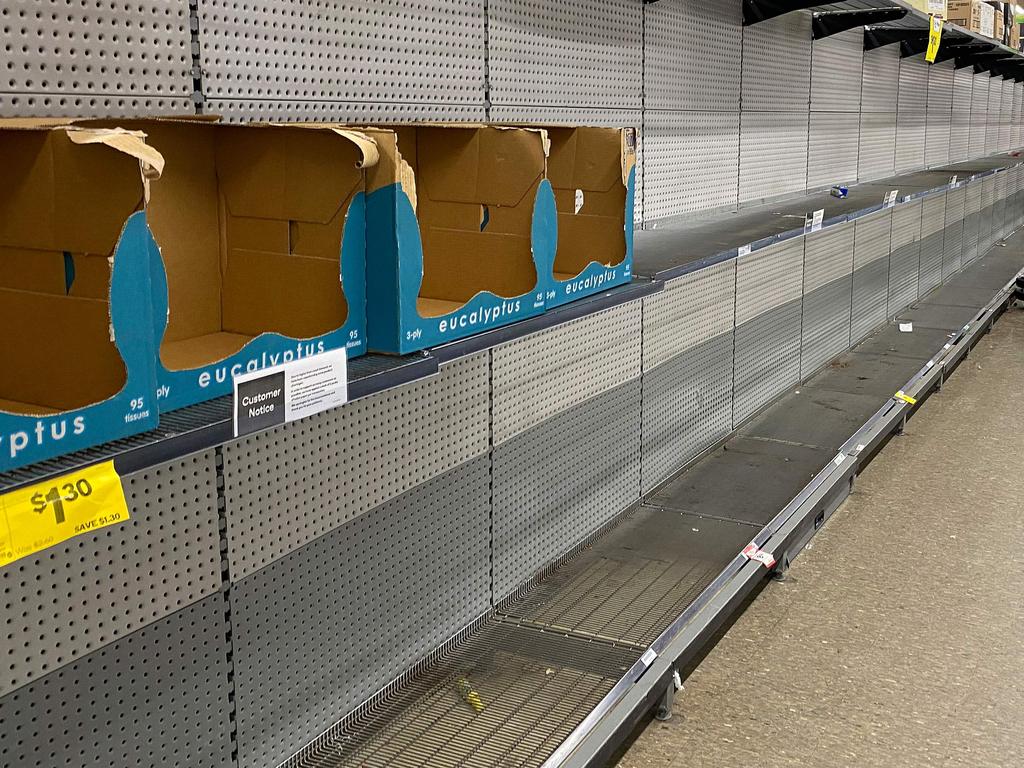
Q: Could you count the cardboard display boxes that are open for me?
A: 4